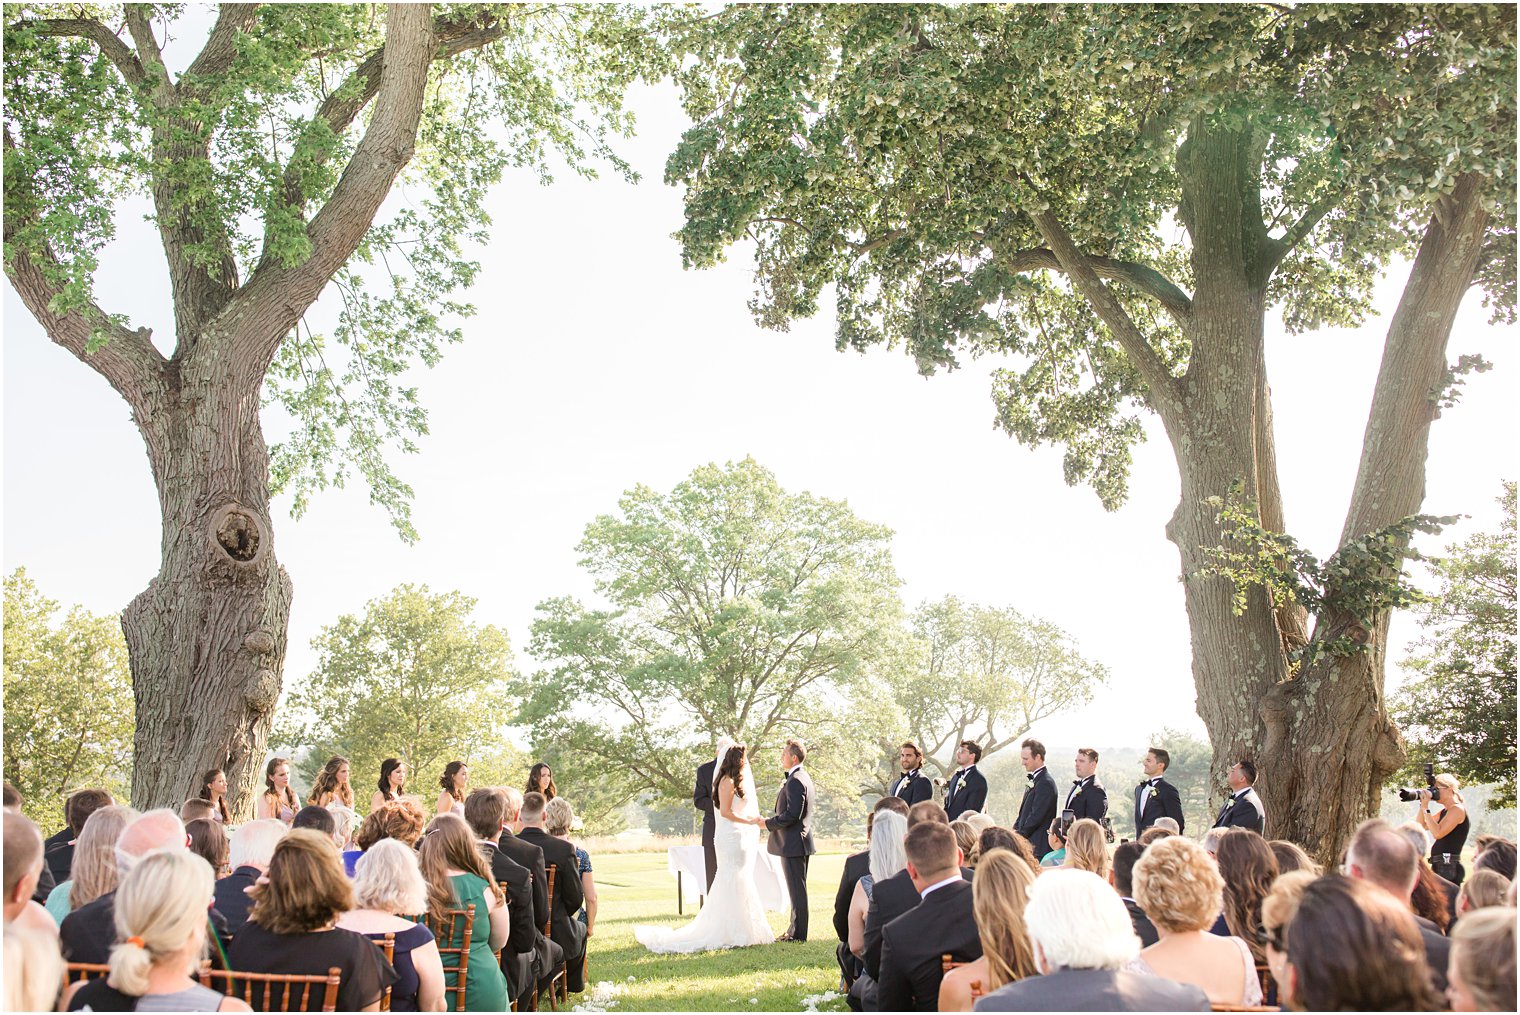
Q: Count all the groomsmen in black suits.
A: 6